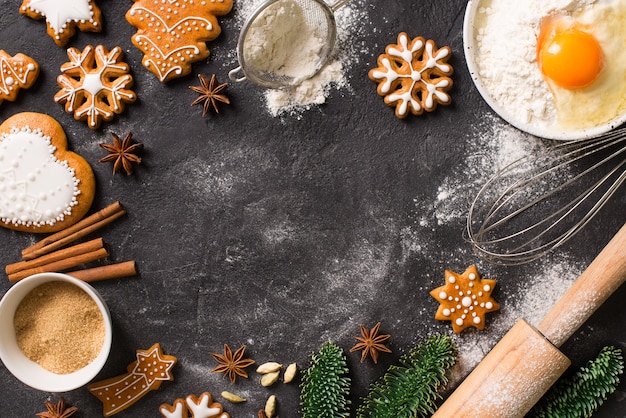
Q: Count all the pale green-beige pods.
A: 5